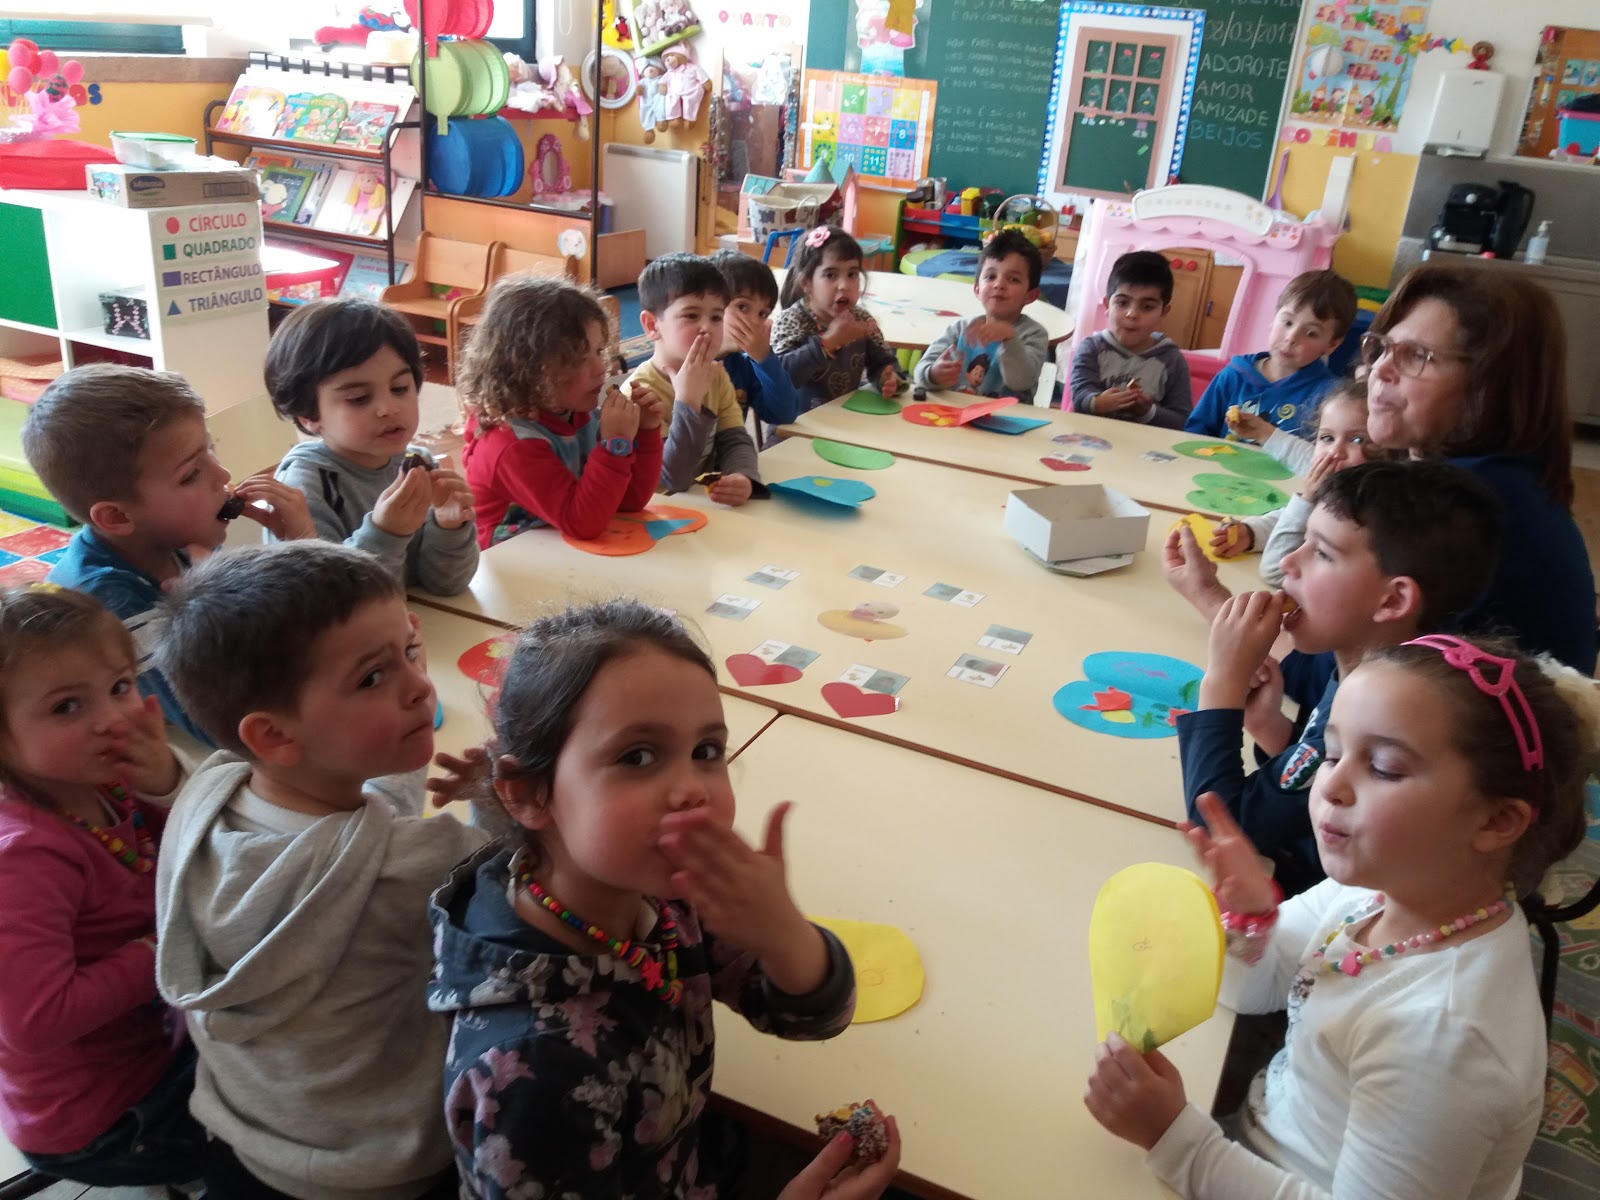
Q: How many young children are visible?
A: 15